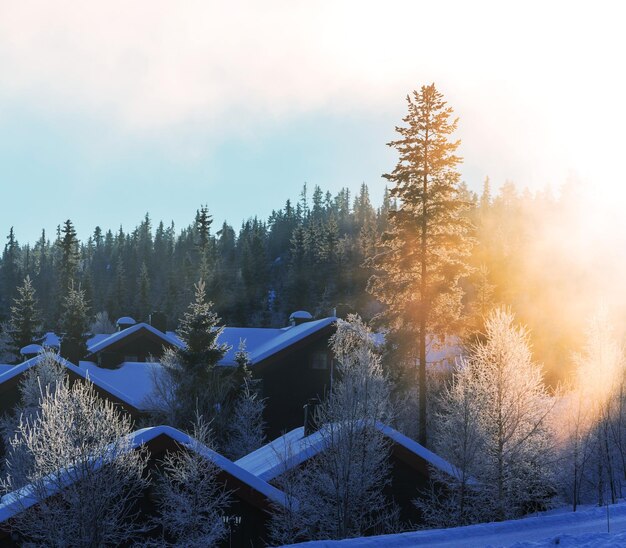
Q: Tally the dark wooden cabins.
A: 5